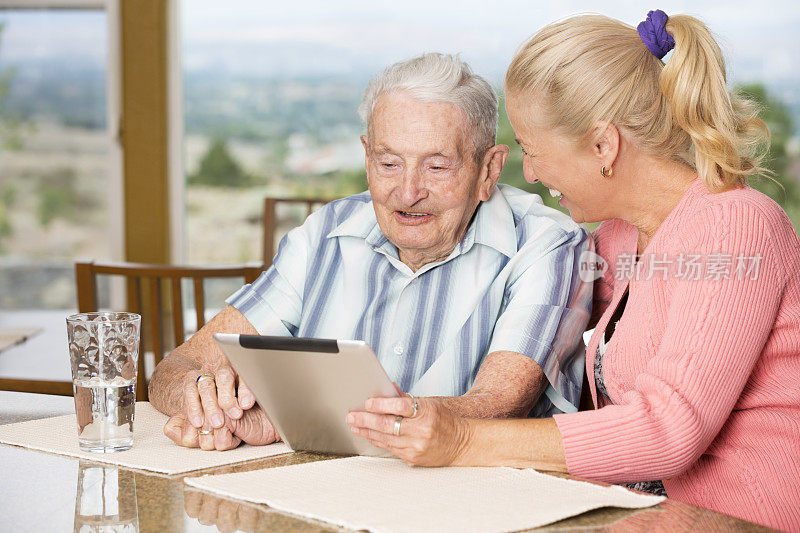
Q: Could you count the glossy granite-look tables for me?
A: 1